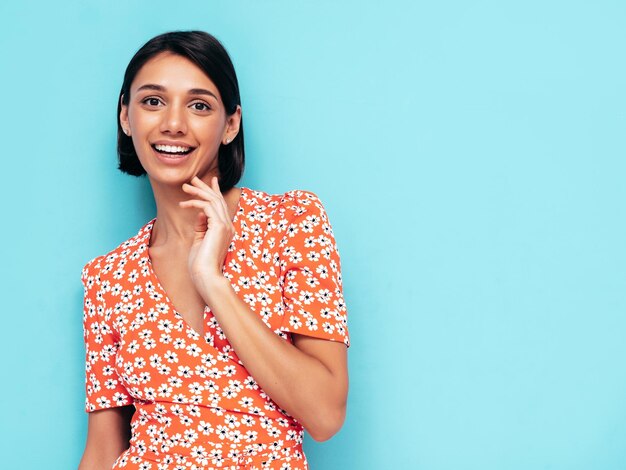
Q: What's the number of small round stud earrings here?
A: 2